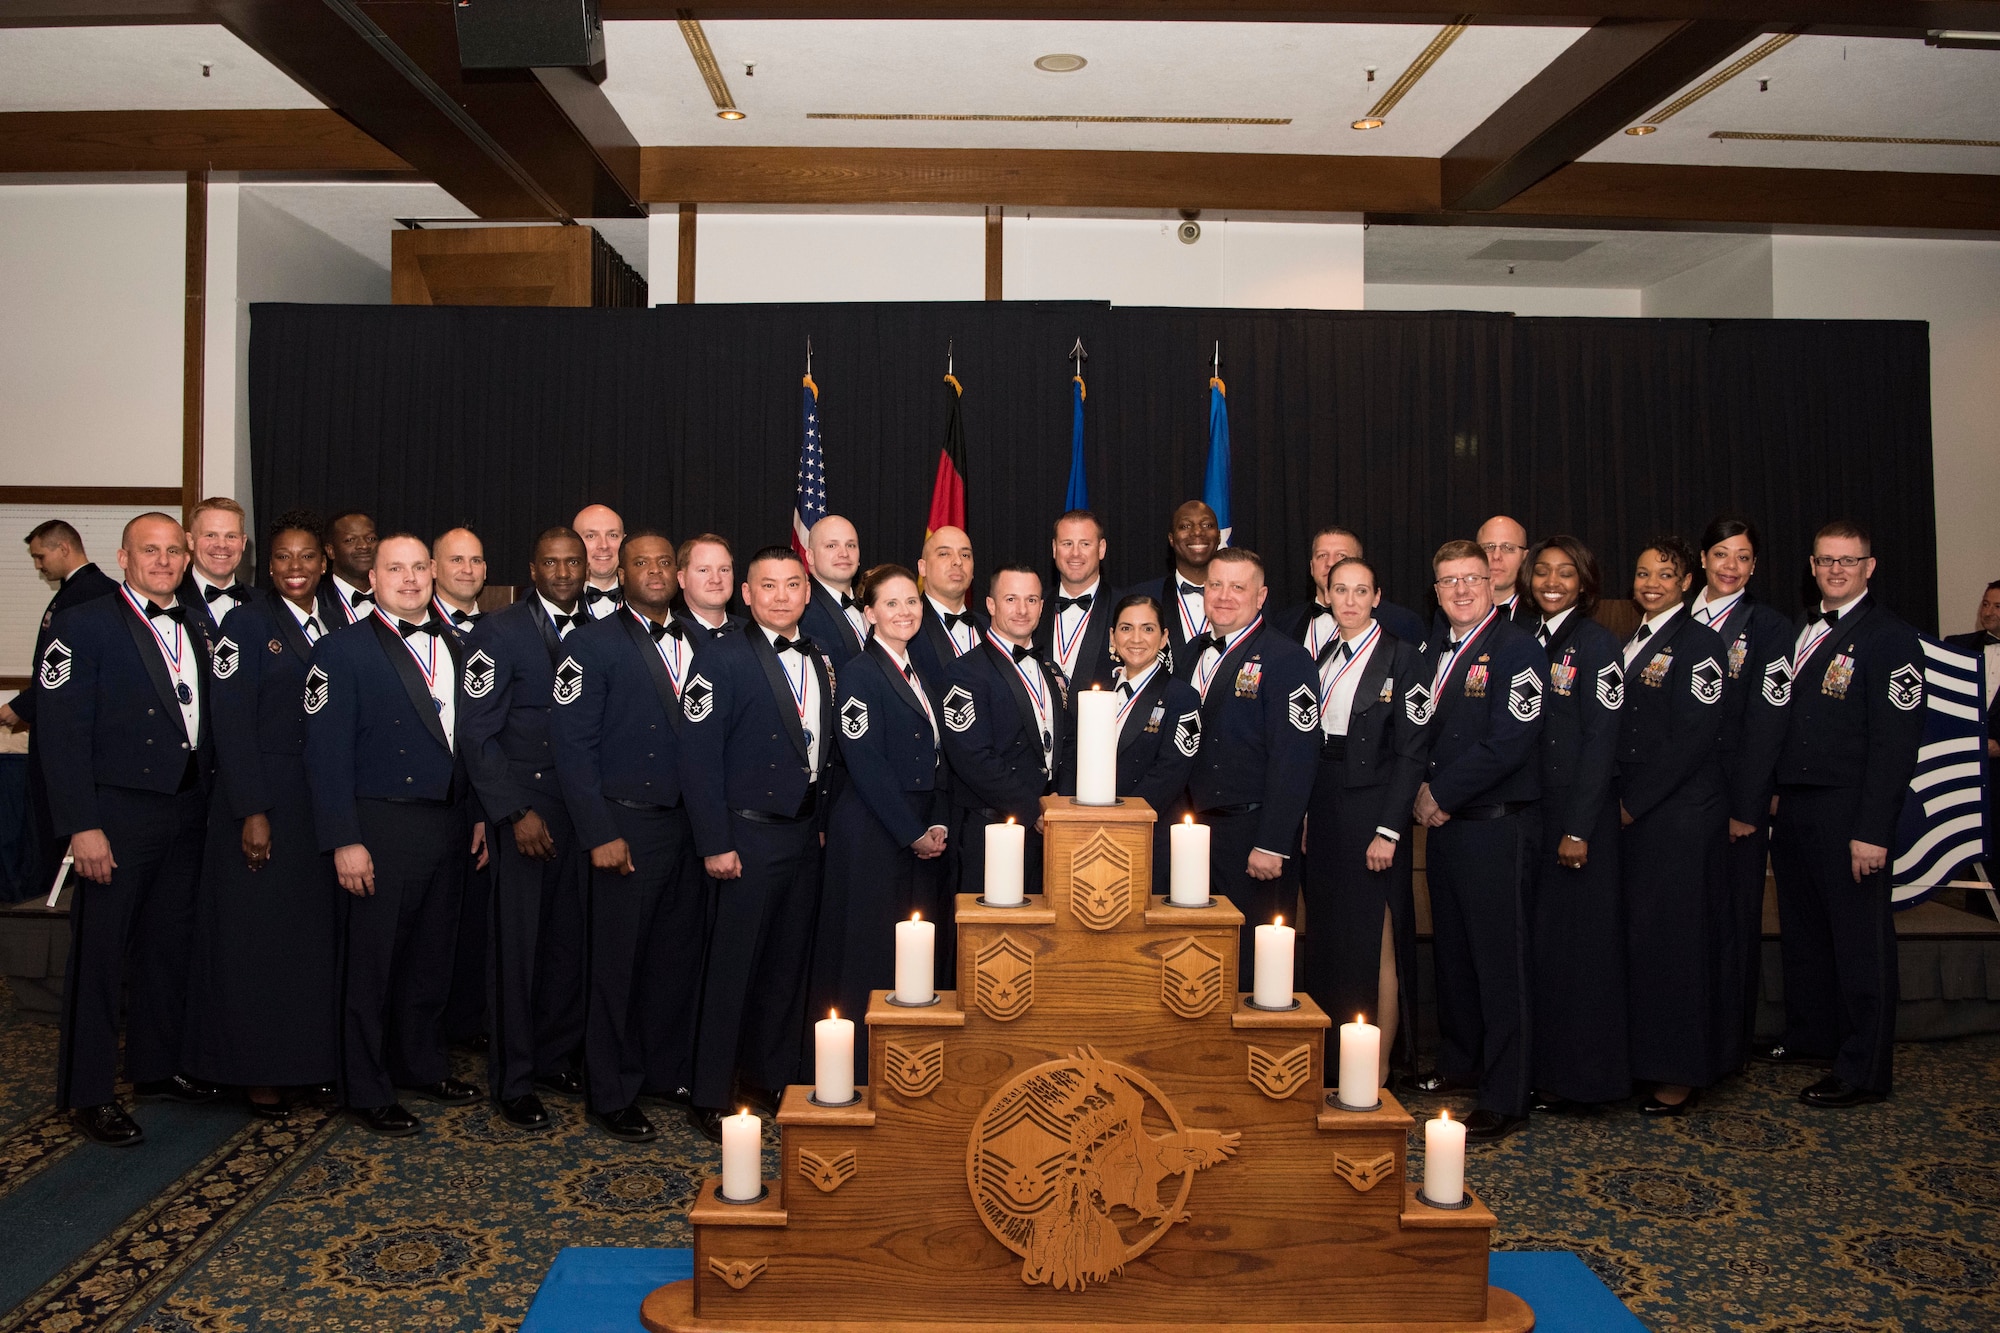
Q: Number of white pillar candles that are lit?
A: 9